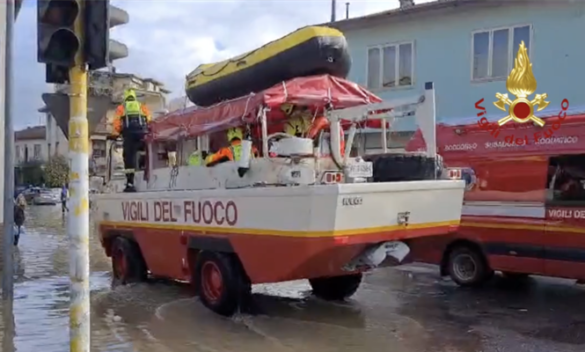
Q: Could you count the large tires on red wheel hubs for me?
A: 2